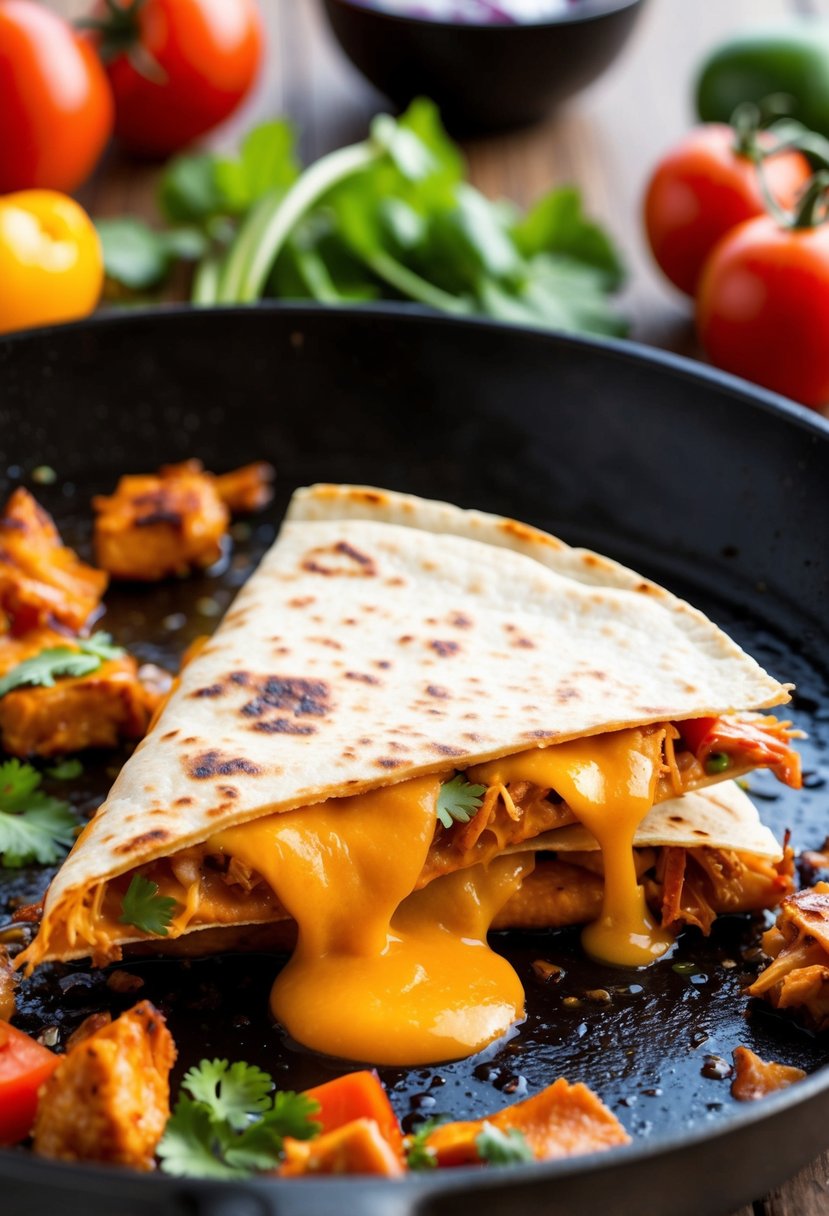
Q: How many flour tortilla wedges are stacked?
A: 2